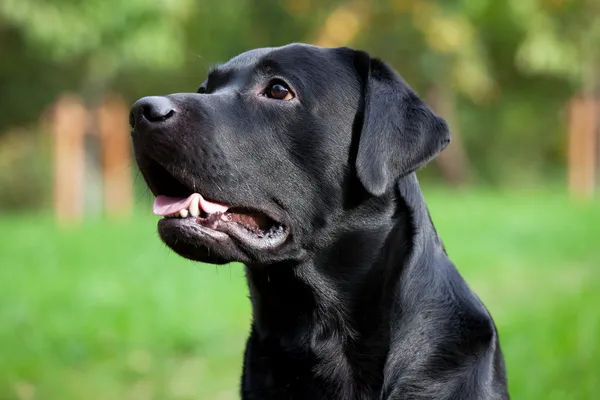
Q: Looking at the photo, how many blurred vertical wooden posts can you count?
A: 3